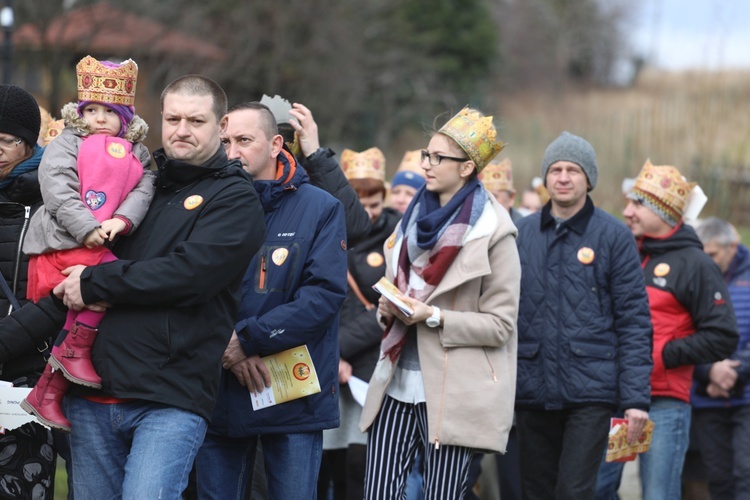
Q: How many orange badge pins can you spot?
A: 7